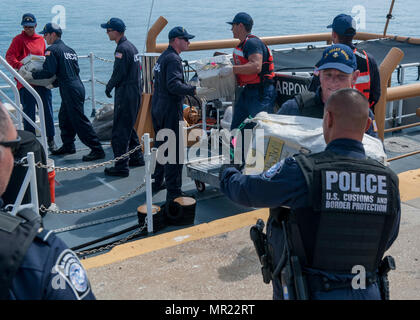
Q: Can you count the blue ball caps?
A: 7